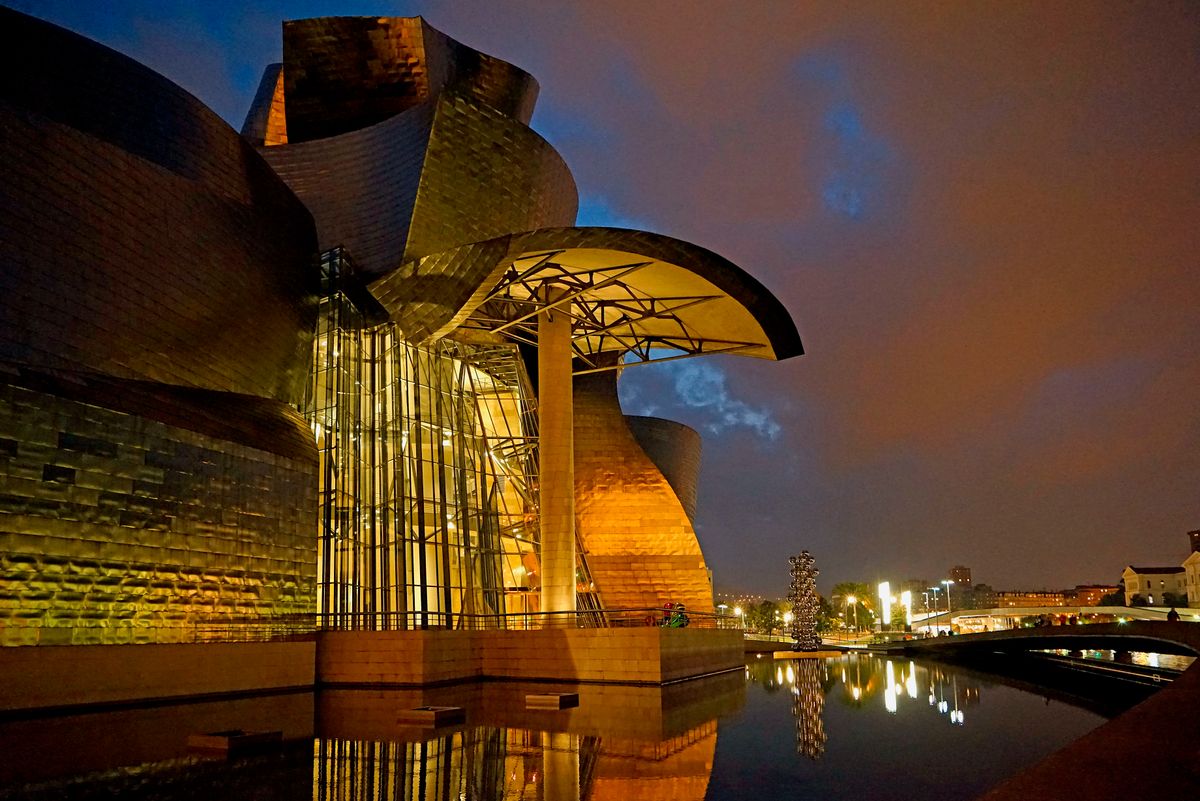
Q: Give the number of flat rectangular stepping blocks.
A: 3